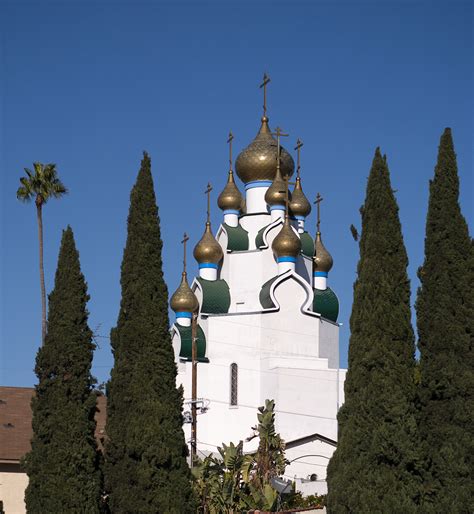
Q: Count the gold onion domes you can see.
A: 8